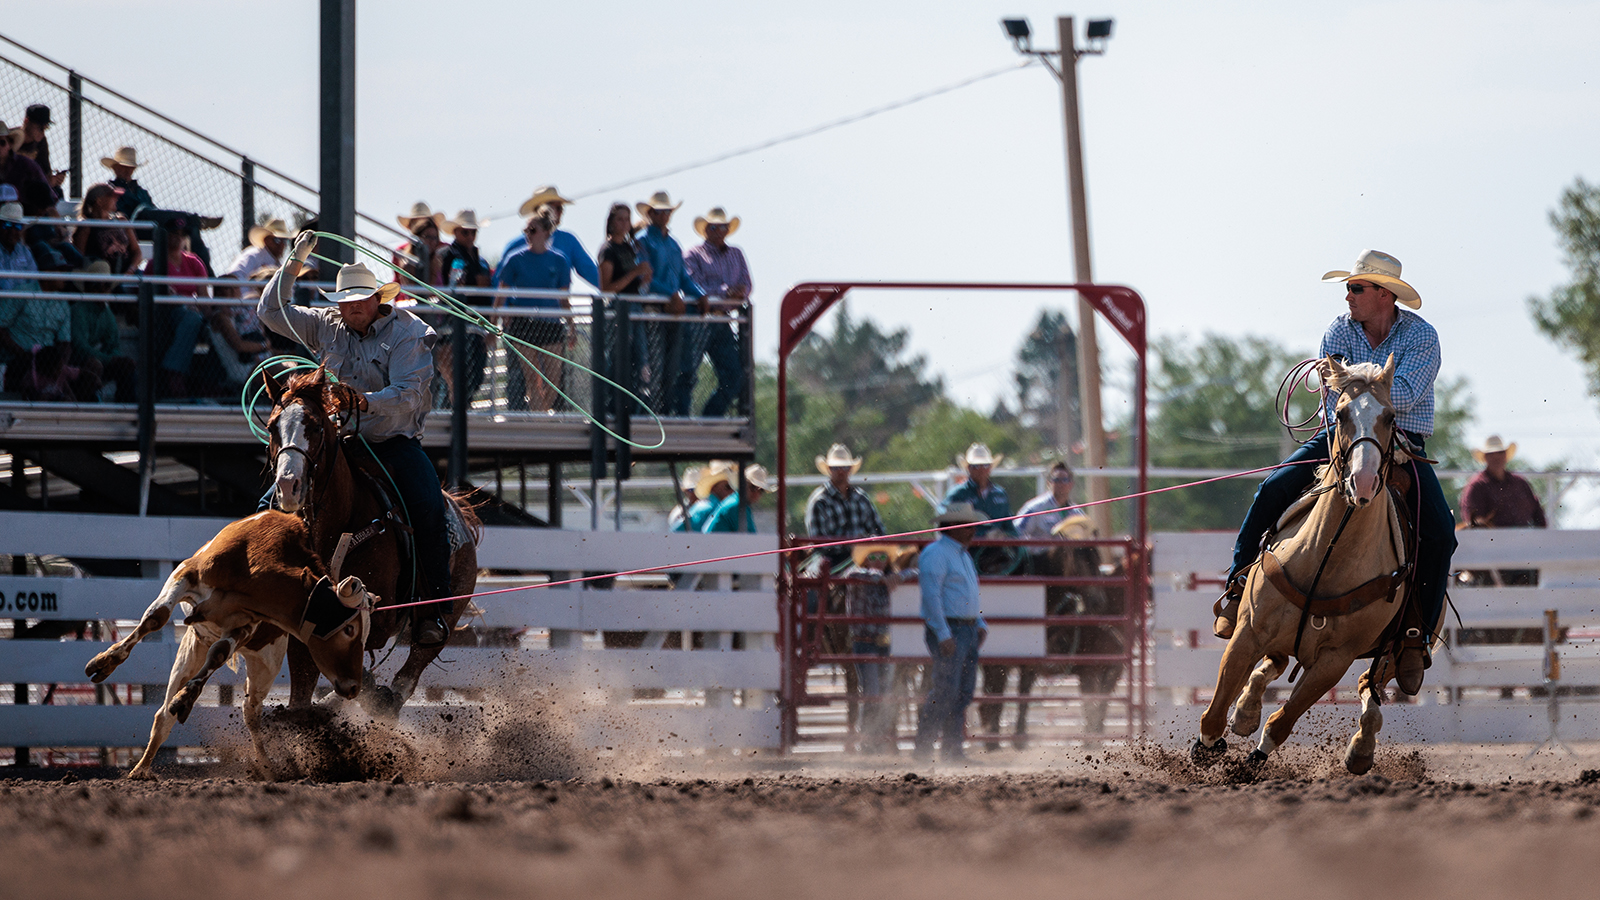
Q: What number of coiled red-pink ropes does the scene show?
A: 1